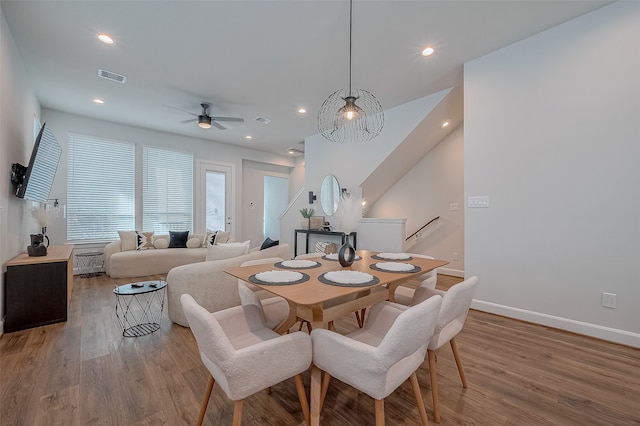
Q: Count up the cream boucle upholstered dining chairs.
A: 6